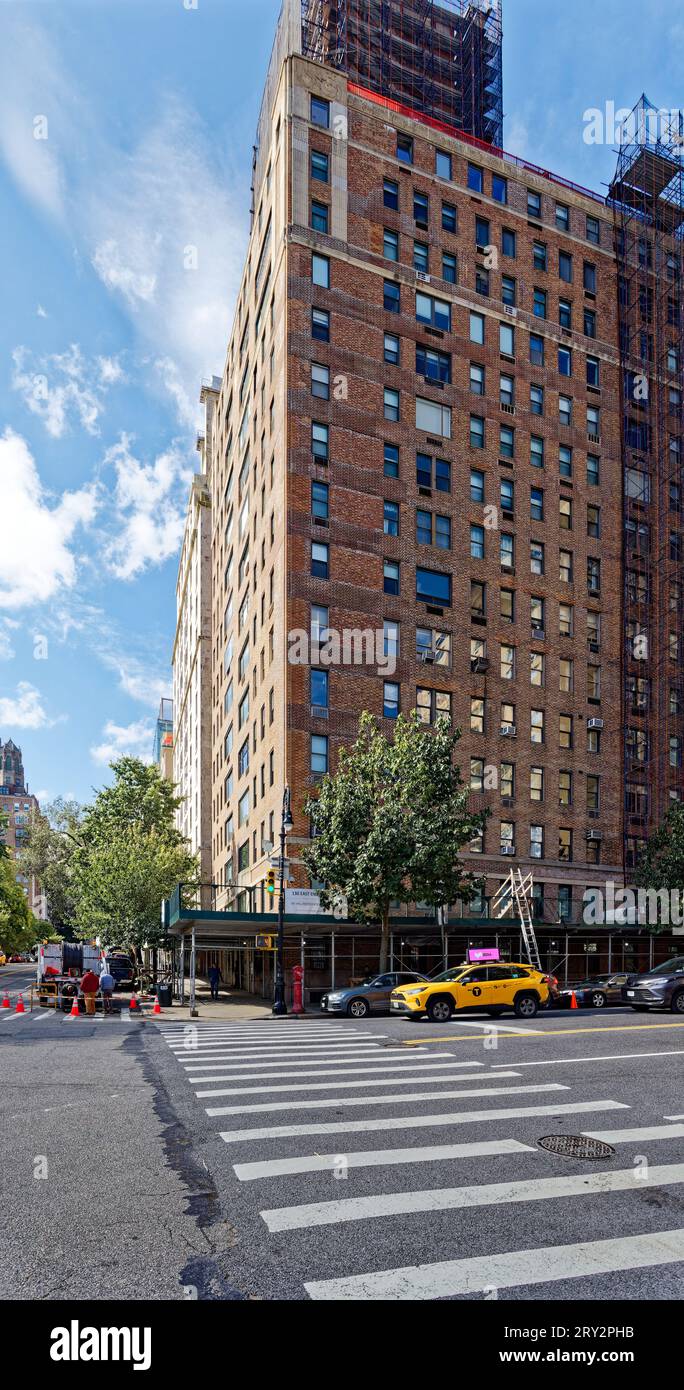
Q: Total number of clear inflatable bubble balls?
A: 0